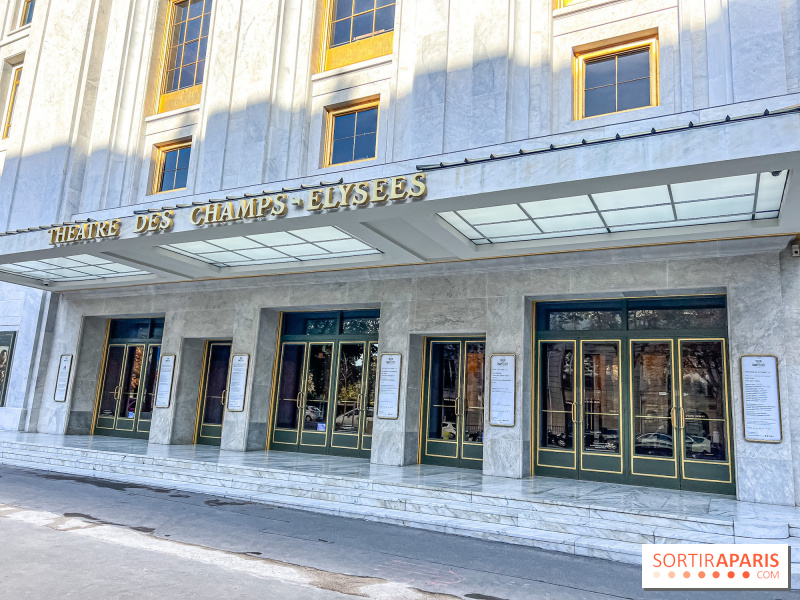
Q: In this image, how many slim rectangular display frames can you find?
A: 6